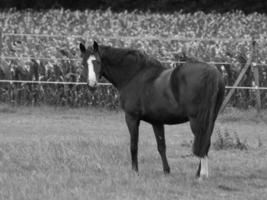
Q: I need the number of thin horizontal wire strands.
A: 3